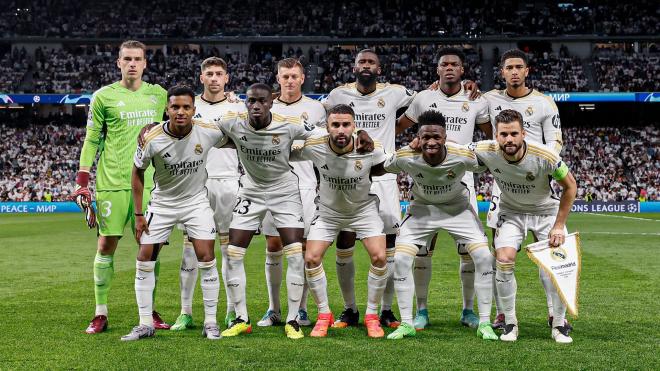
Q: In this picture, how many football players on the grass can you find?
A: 11